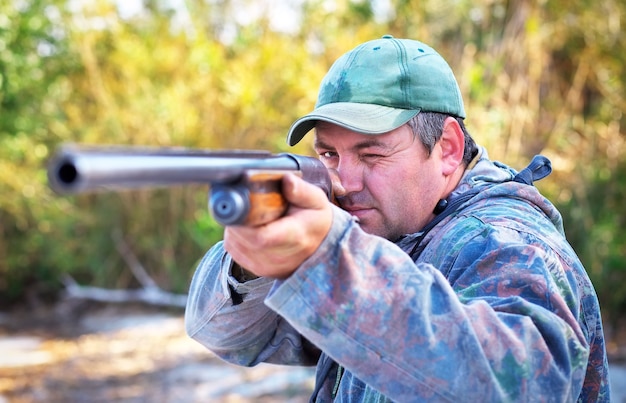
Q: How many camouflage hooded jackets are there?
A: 1